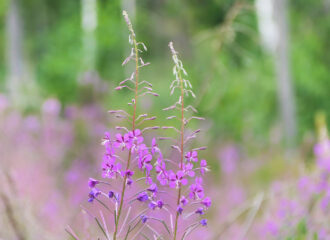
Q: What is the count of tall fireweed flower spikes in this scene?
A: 2